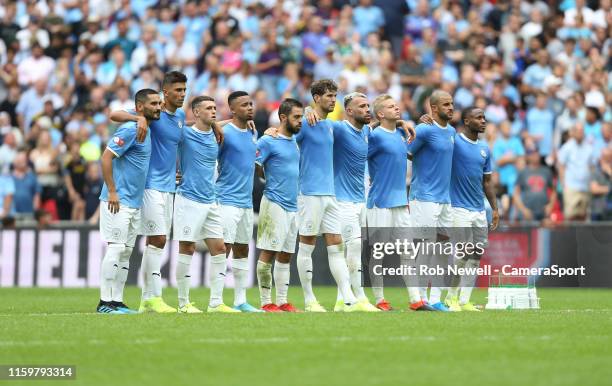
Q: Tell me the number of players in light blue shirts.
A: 10